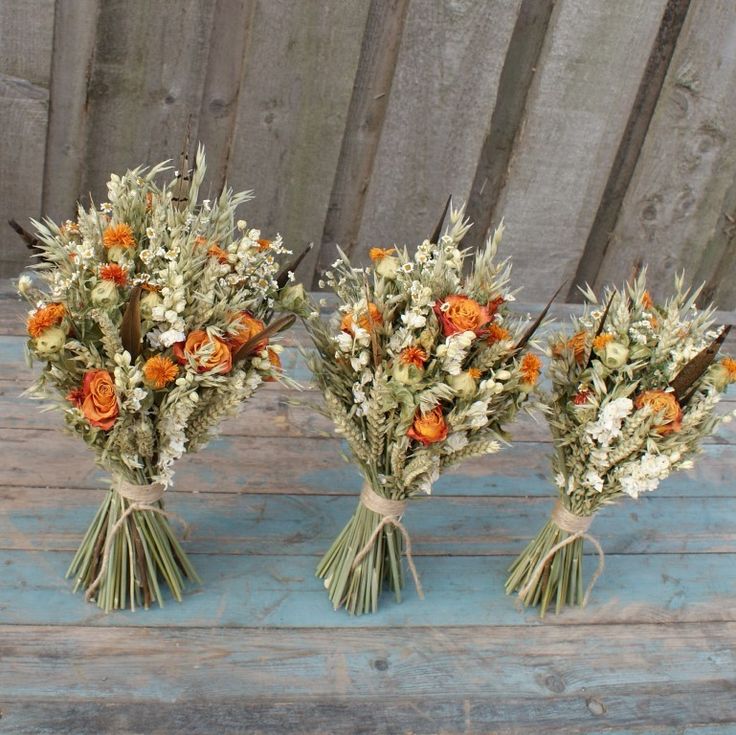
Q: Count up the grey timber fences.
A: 1